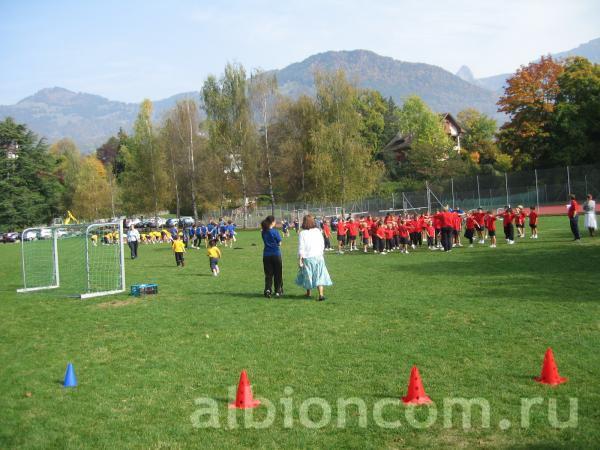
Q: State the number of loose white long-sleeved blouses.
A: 1